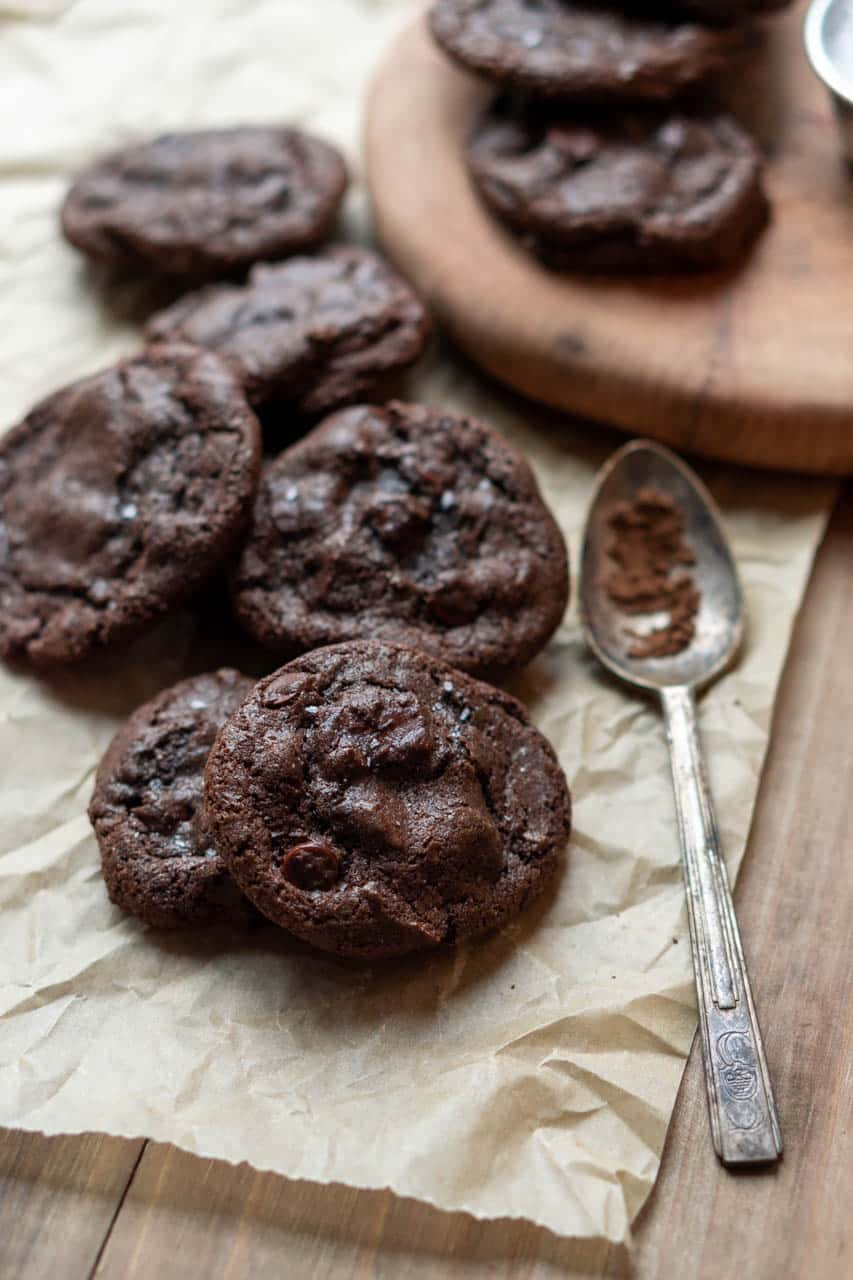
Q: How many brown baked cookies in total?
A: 9